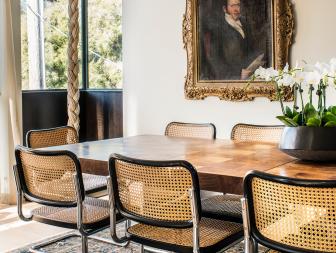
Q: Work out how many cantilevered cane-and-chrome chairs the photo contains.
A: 6